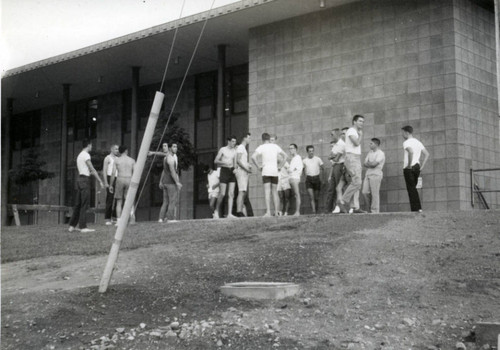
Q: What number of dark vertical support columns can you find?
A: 4